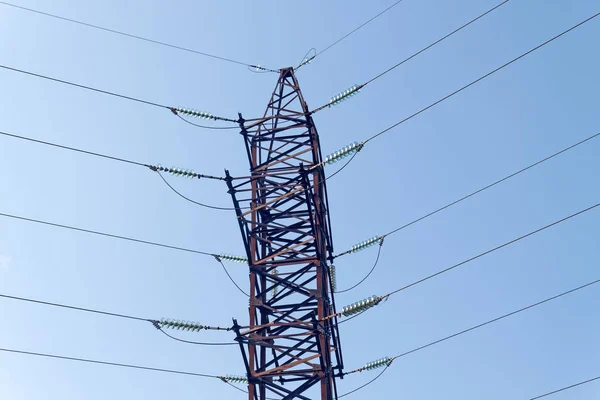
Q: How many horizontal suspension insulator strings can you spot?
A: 10